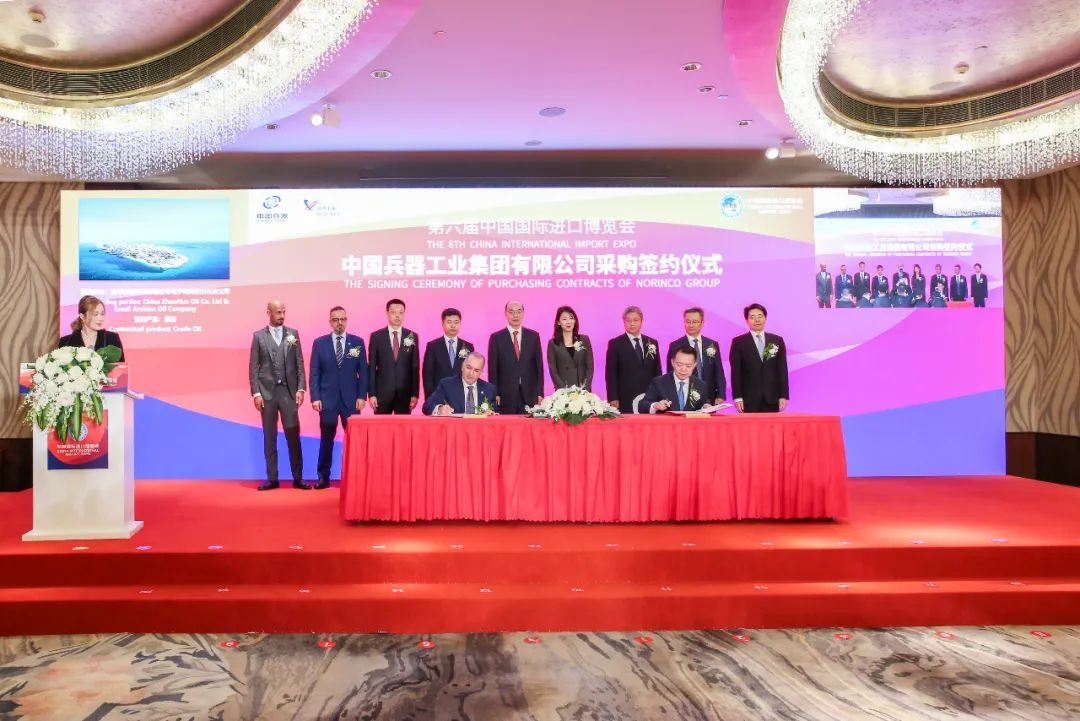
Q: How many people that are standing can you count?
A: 10